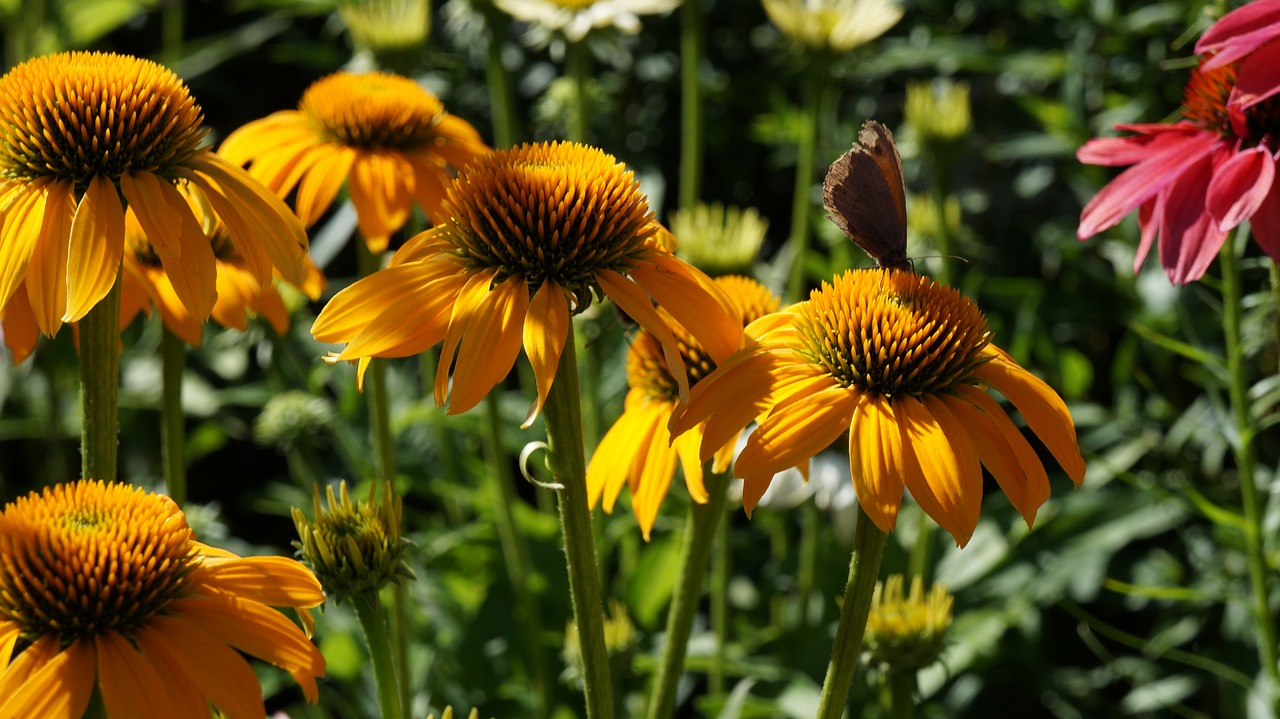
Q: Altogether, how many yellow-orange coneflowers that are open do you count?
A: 7